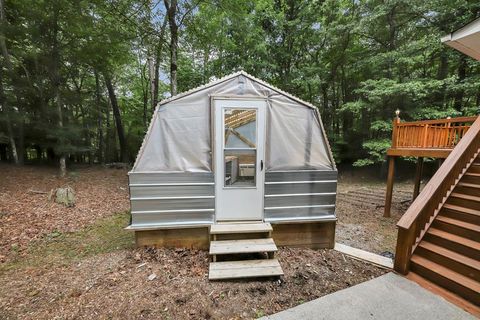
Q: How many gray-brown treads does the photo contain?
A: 3